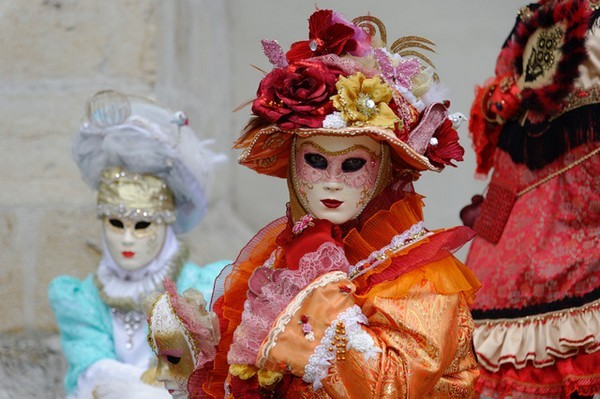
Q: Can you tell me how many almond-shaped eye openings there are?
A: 5